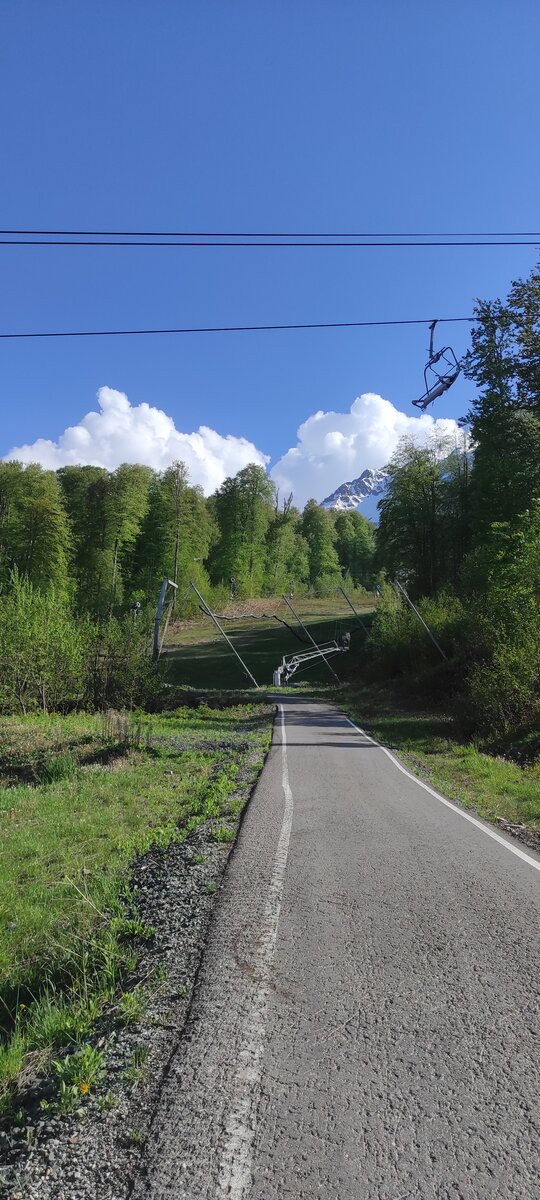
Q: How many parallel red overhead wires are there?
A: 0